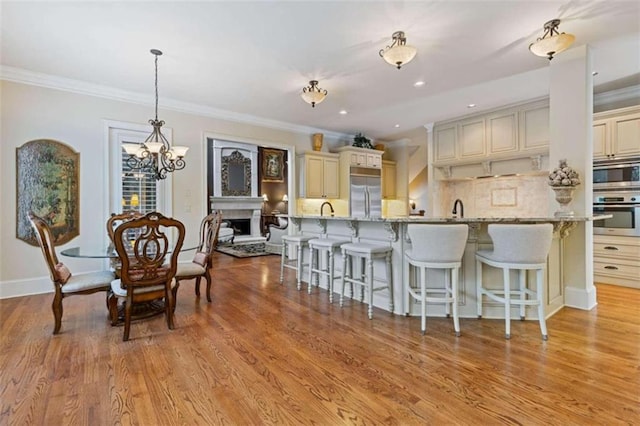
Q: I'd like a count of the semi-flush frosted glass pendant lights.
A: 3